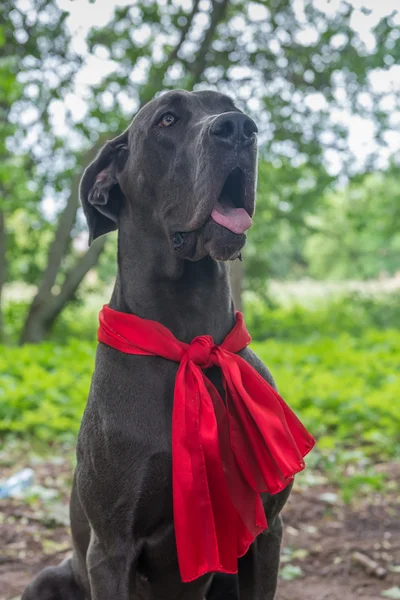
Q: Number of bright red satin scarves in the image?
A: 1